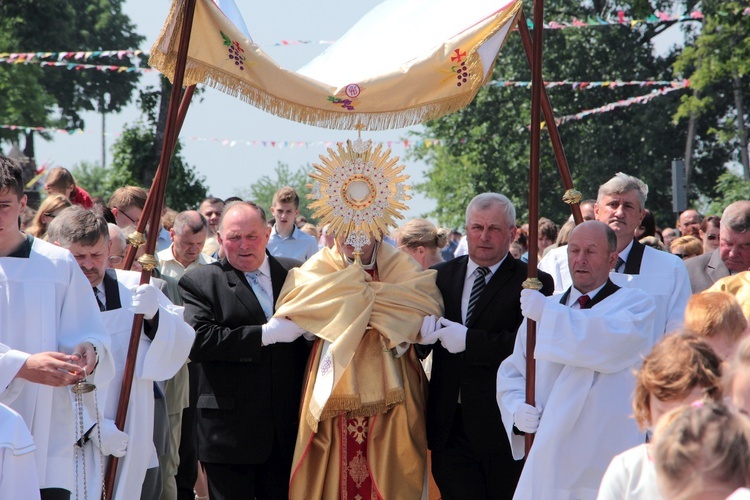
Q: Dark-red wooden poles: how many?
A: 4